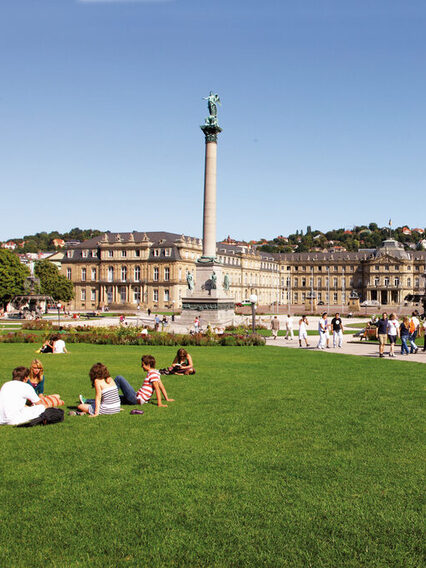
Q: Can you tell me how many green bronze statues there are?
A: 4